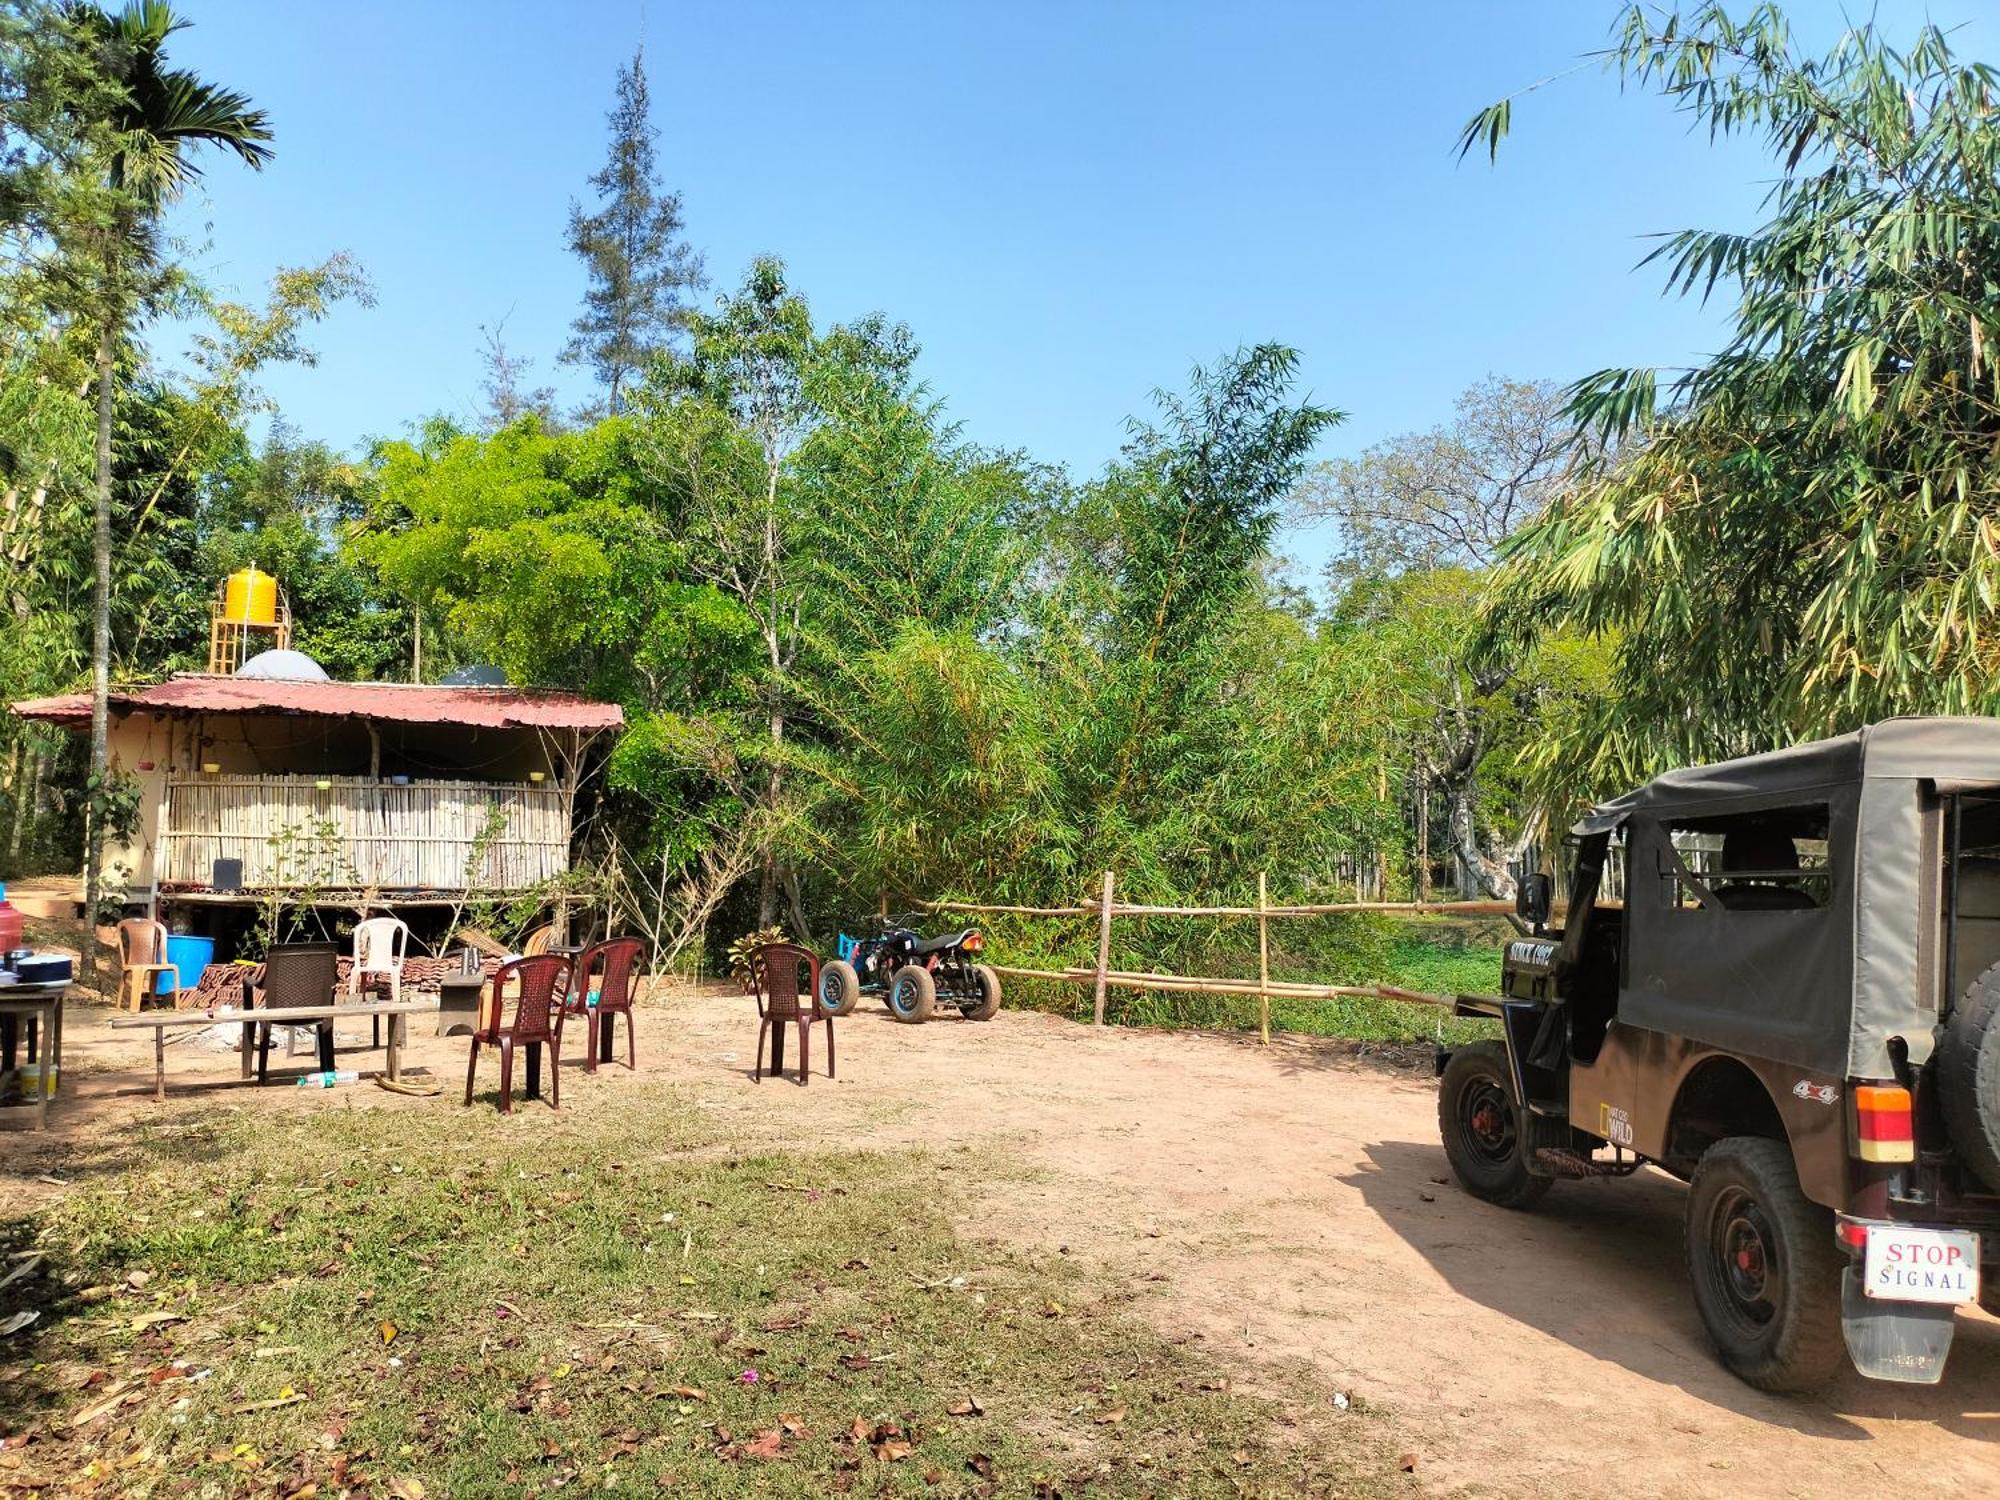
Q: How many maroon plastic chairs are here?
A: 3